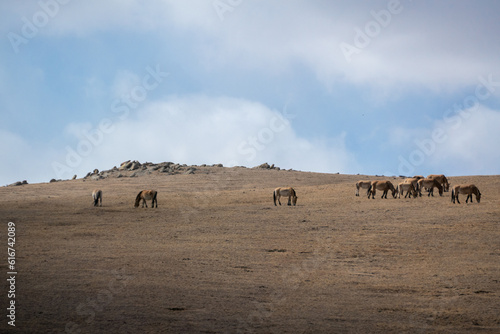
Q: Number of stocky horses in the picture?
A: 11